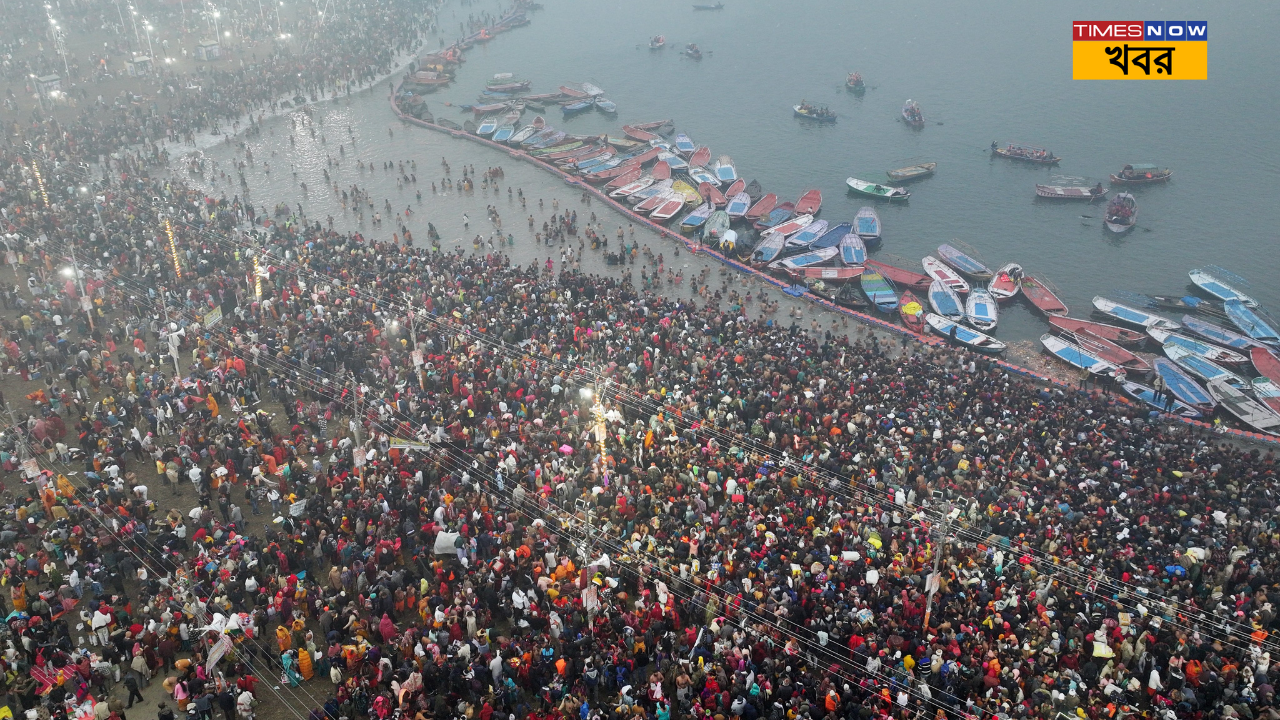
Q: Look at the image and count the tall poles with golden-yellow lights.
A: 4